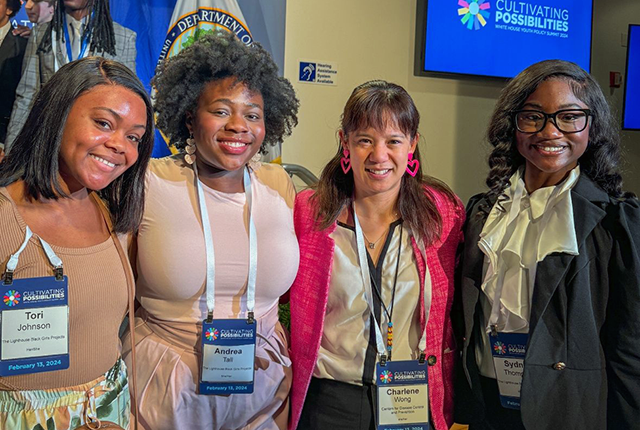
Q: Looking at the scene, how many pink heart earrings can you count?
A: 2